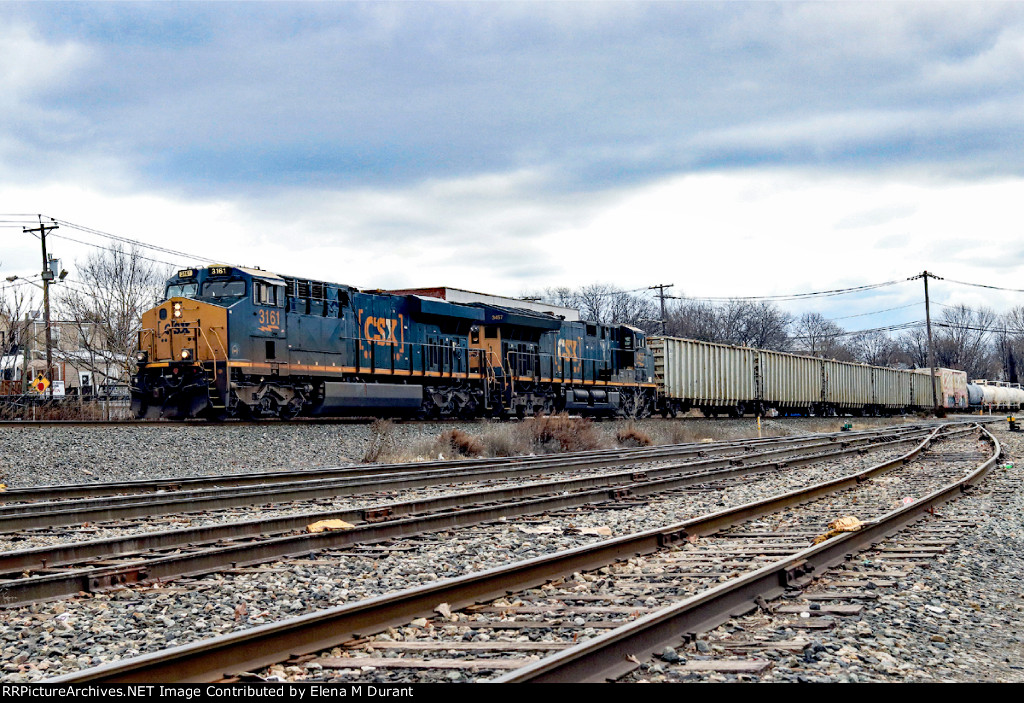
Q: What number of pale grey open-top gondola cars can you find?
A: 5